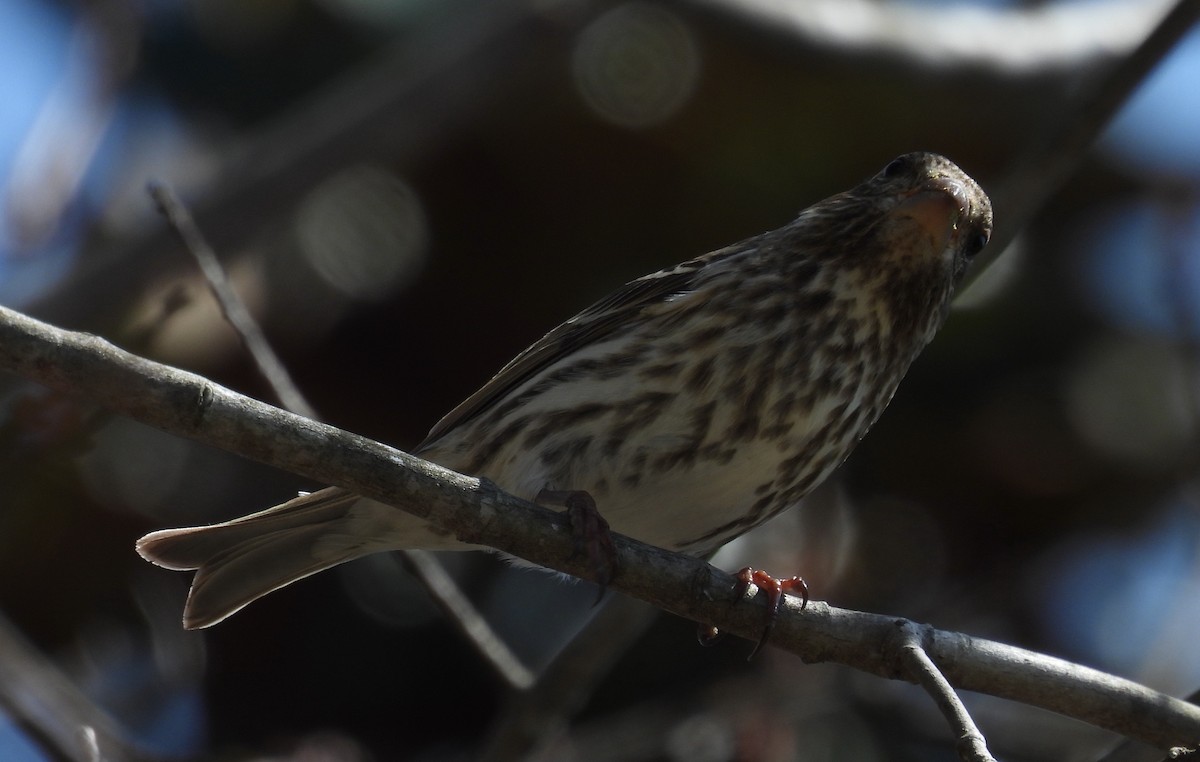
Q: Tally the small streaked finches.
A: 1